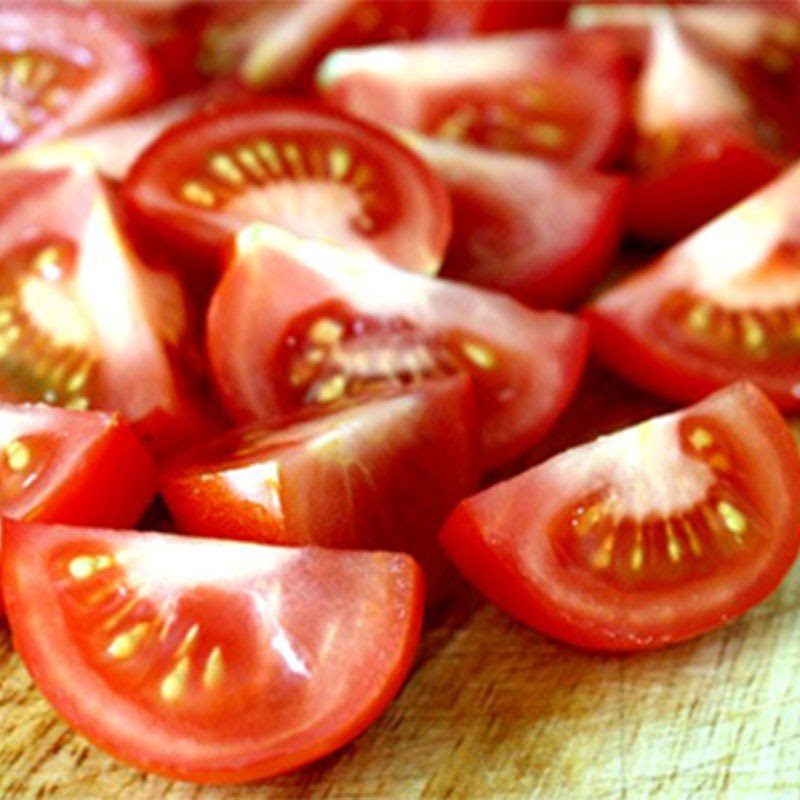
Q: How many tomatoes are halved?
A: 0